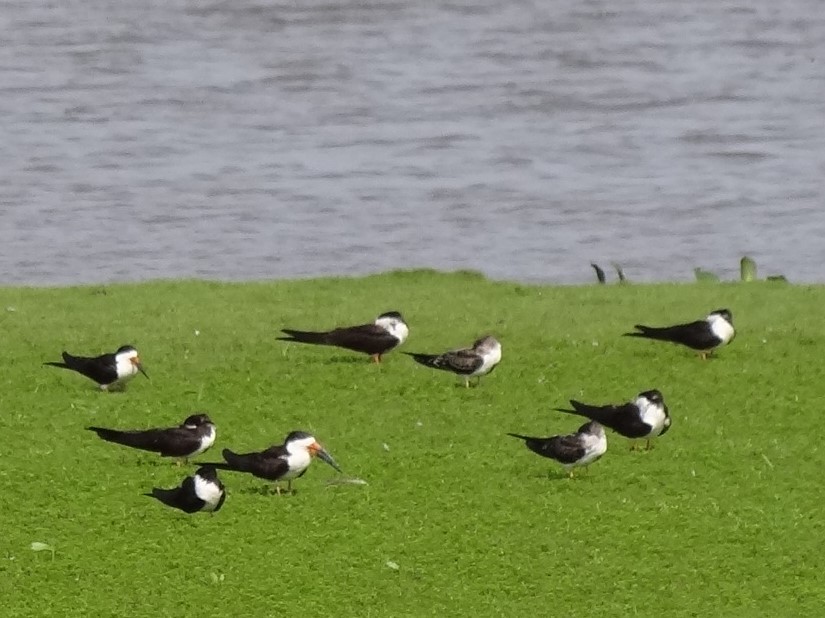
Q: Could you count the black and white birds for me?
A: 9